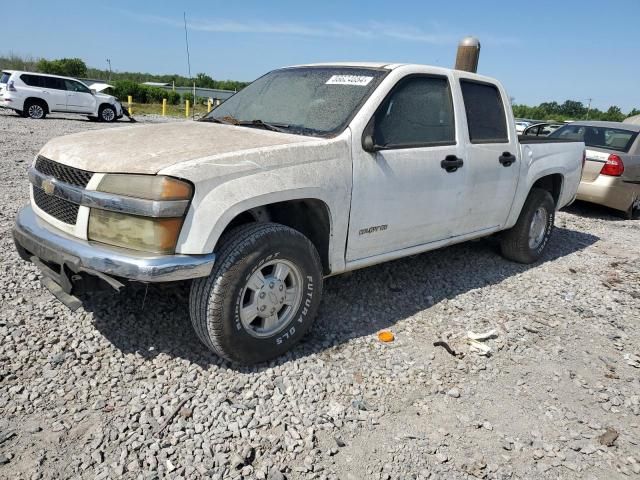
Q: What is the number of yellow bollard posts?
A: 4